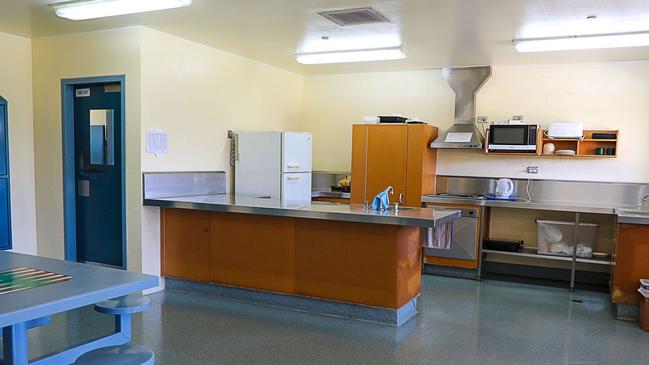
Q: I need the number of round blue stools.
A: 2